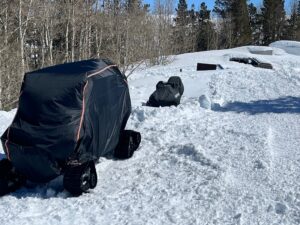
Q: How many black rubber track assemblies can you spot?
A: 3